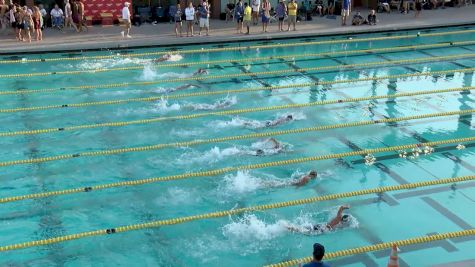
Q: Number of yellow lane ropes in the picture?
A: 9